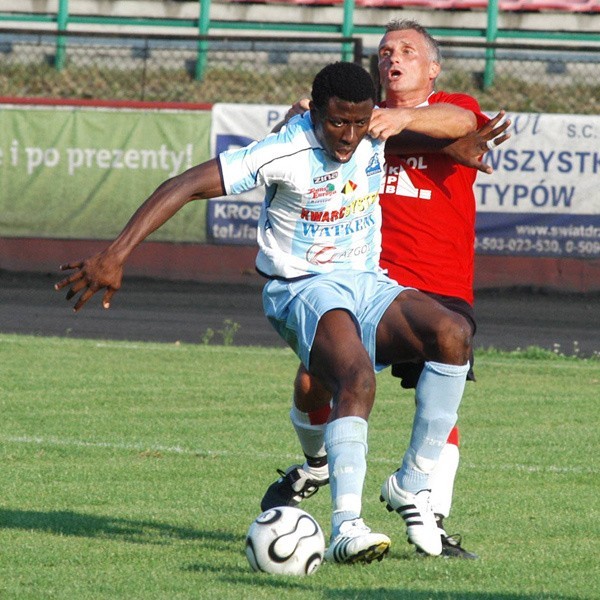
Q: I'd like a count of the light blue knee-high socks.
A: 2